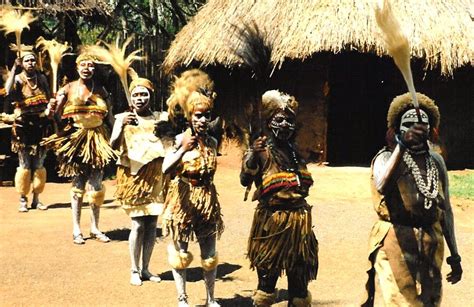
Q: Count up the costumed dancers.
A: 6